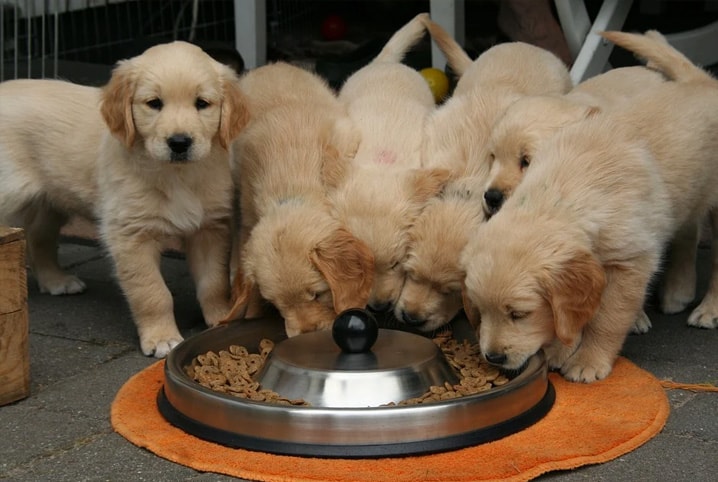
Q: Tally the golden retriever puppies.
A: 6